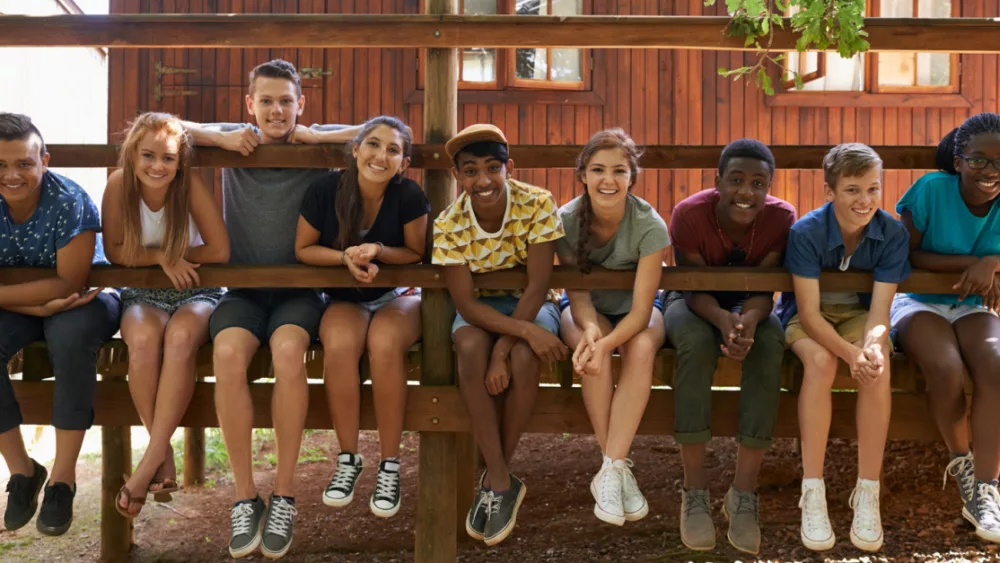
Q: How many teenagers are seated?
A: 9